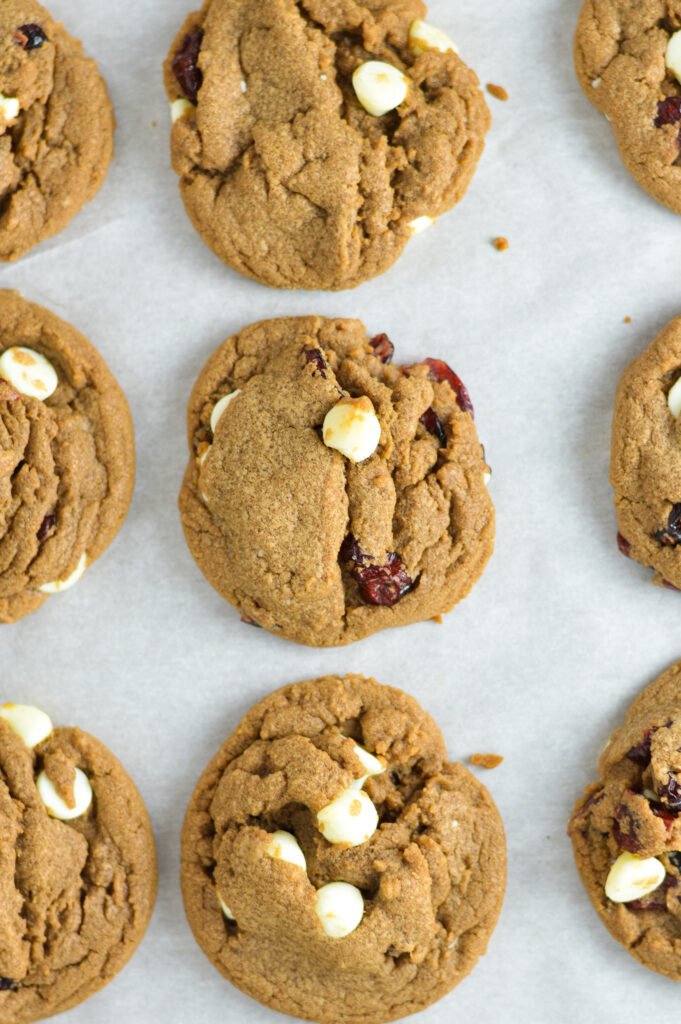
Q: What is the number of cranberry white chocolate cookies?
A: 9